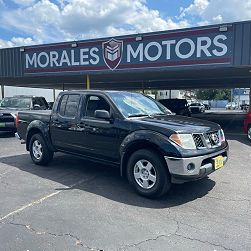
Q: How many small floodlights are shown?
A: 4